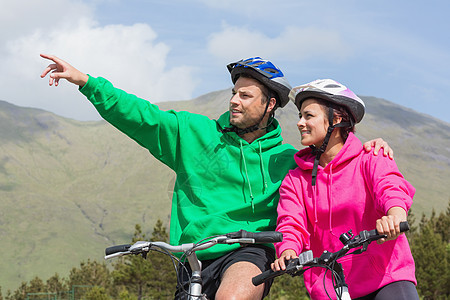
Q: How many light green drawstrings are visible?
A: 2